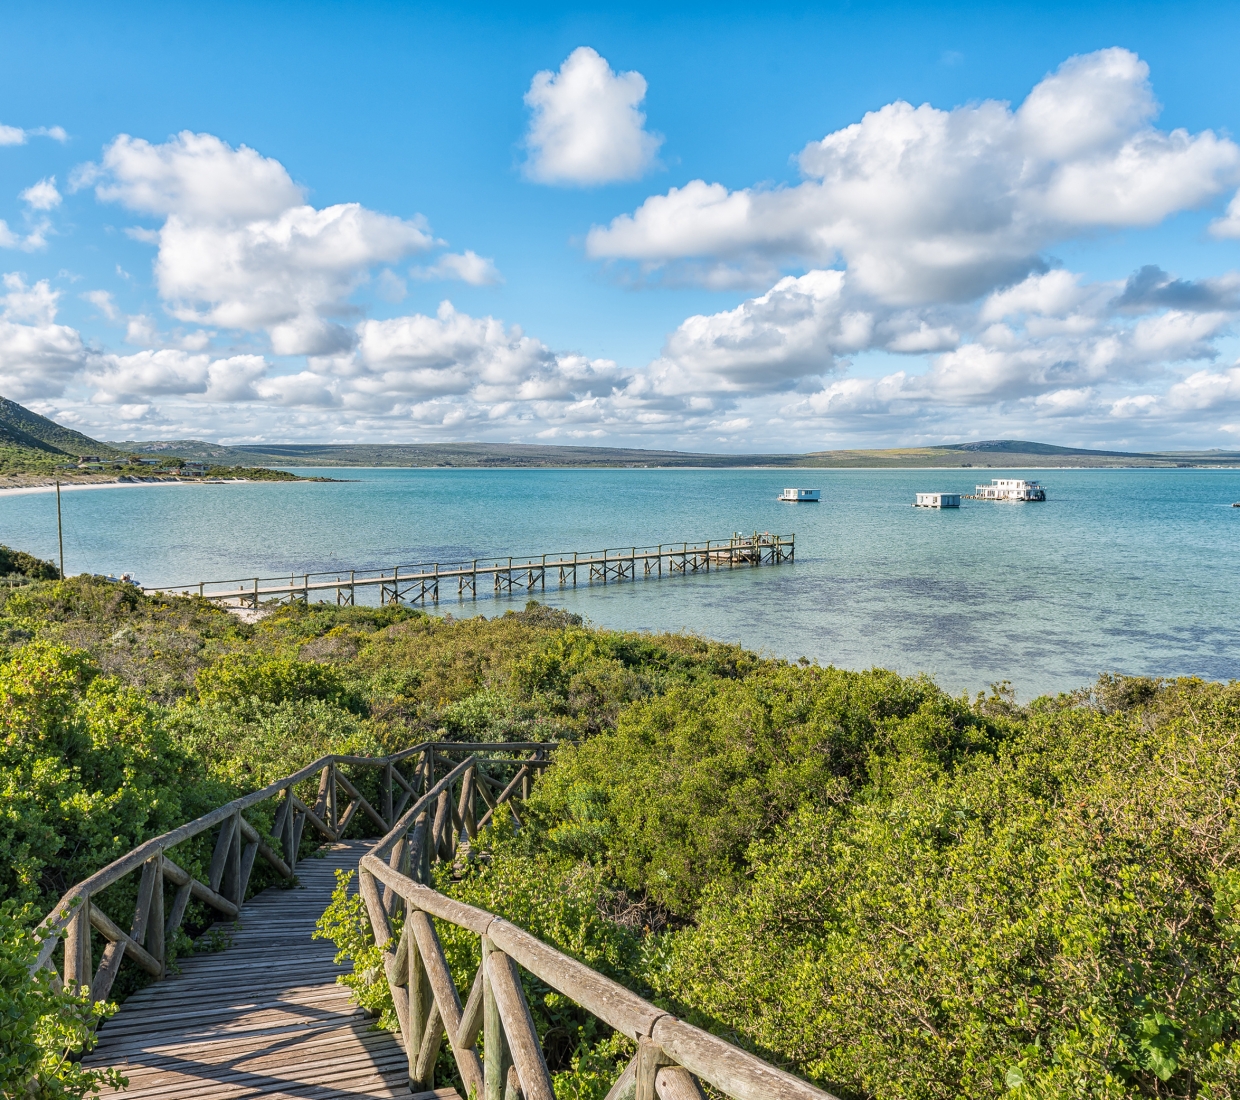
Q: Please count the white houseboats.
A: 3